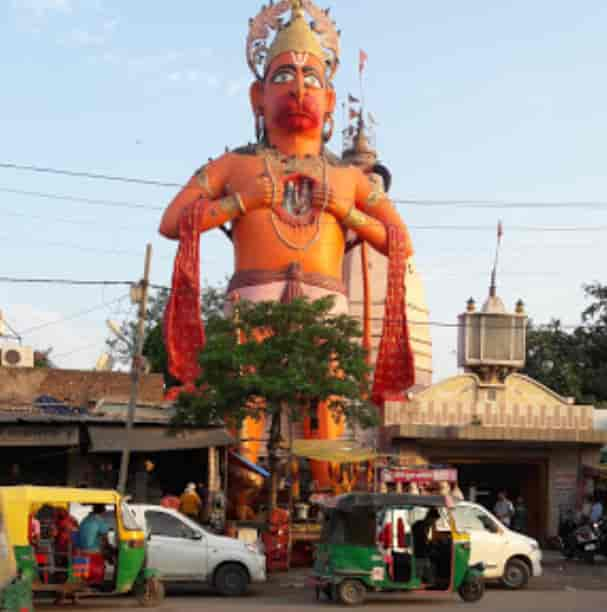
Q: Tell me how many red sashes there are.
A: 2